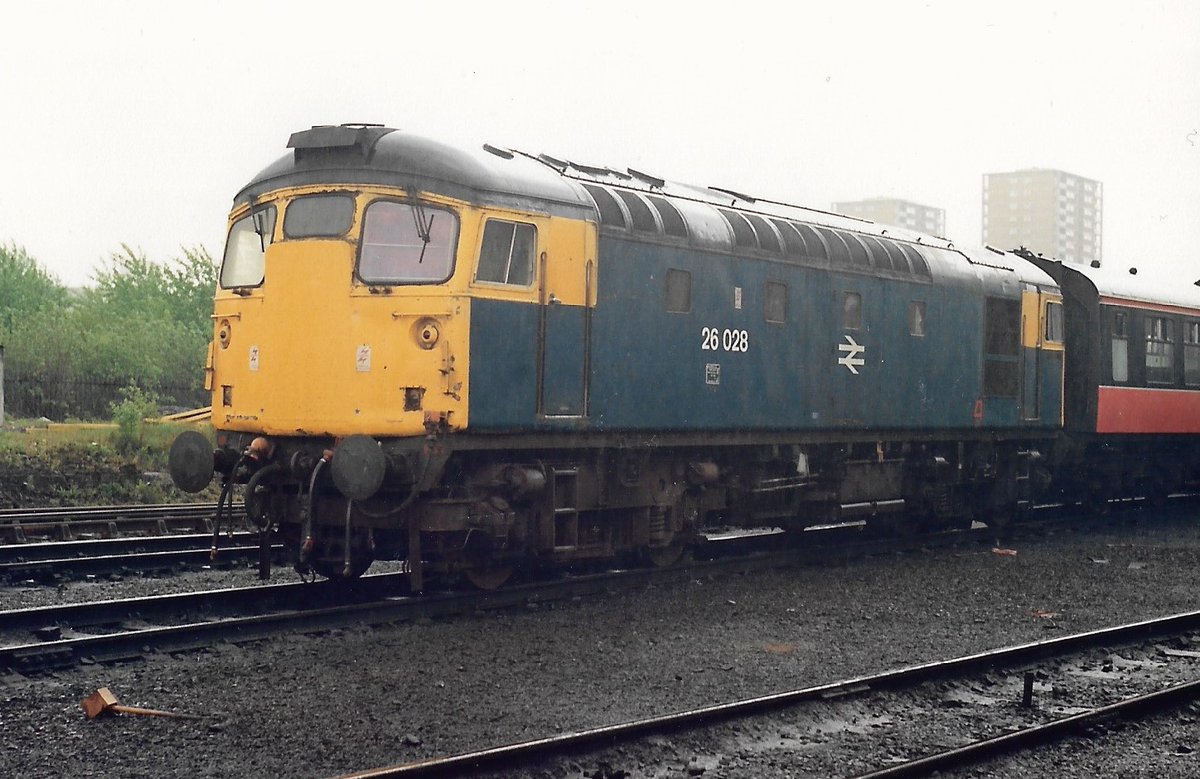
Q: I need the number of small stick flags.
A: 0